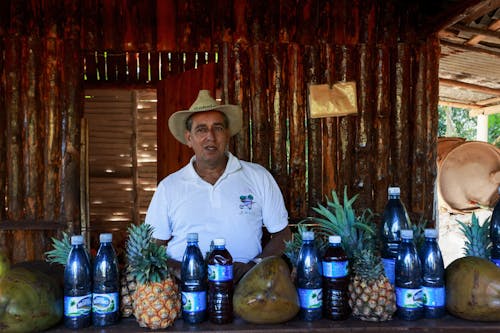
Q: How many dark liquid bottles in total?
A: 2